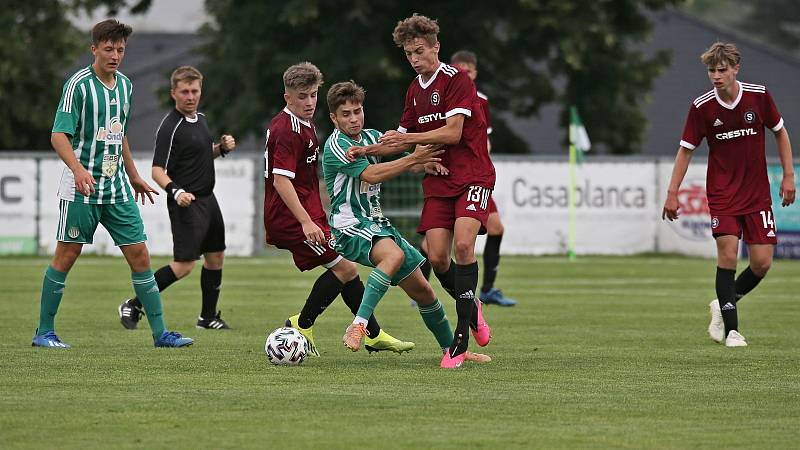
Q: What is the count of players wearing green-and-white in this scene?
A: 2